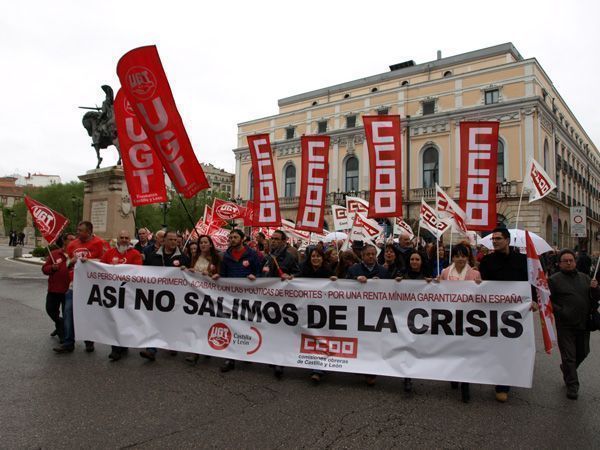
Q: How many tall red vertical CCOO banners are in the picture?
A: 4